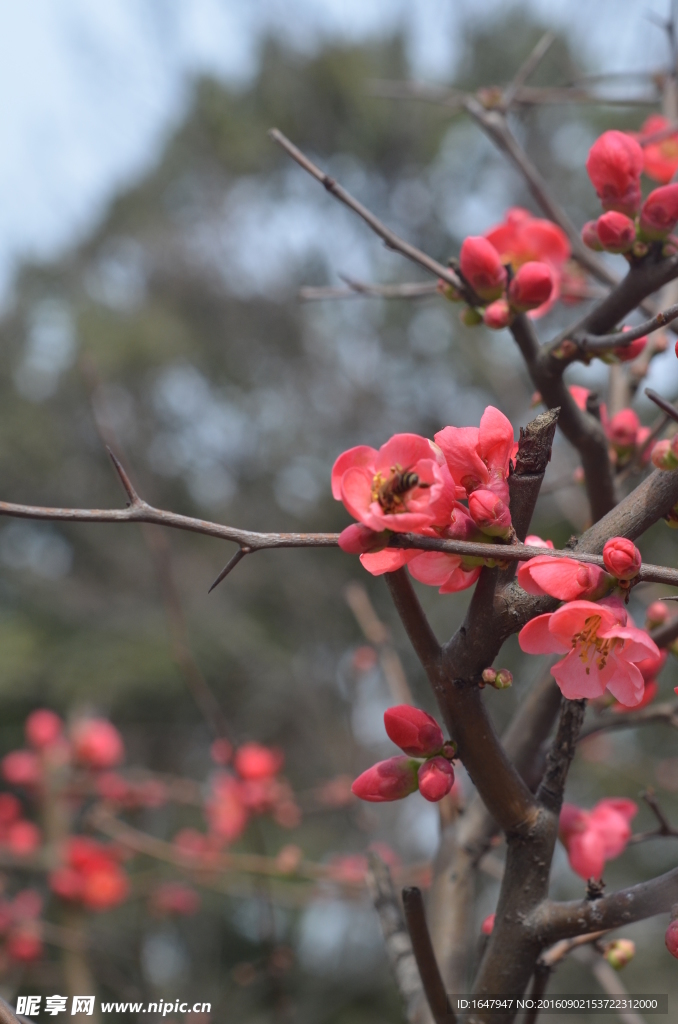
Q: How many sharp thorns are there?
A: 2